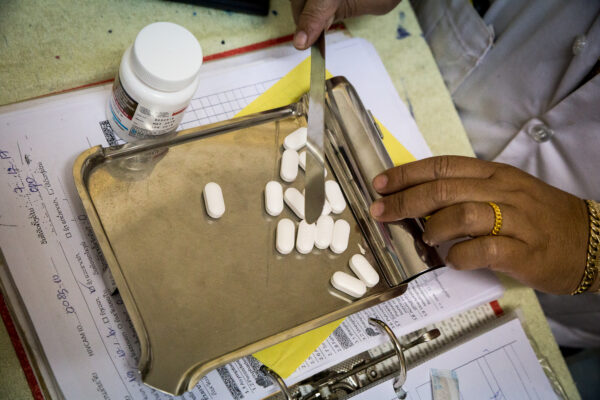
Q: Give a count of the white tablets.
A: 14